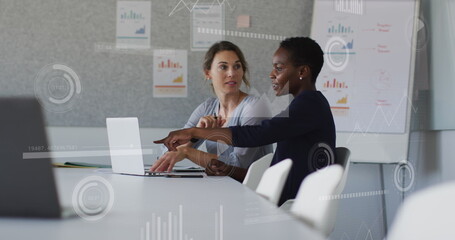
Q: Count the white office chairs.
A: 5